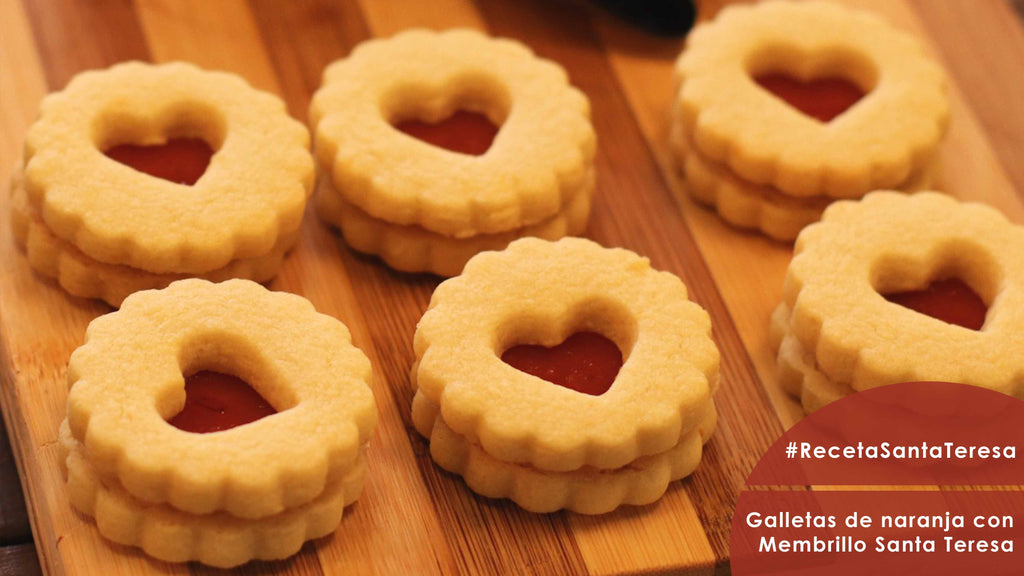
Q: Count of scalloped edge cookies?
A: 6